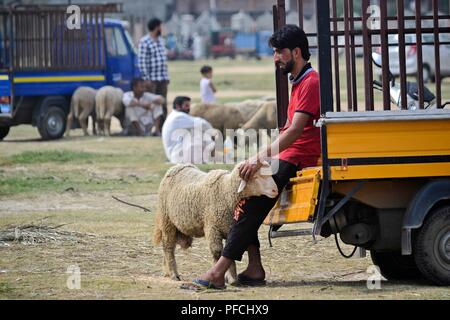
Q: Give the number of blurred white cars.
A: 1